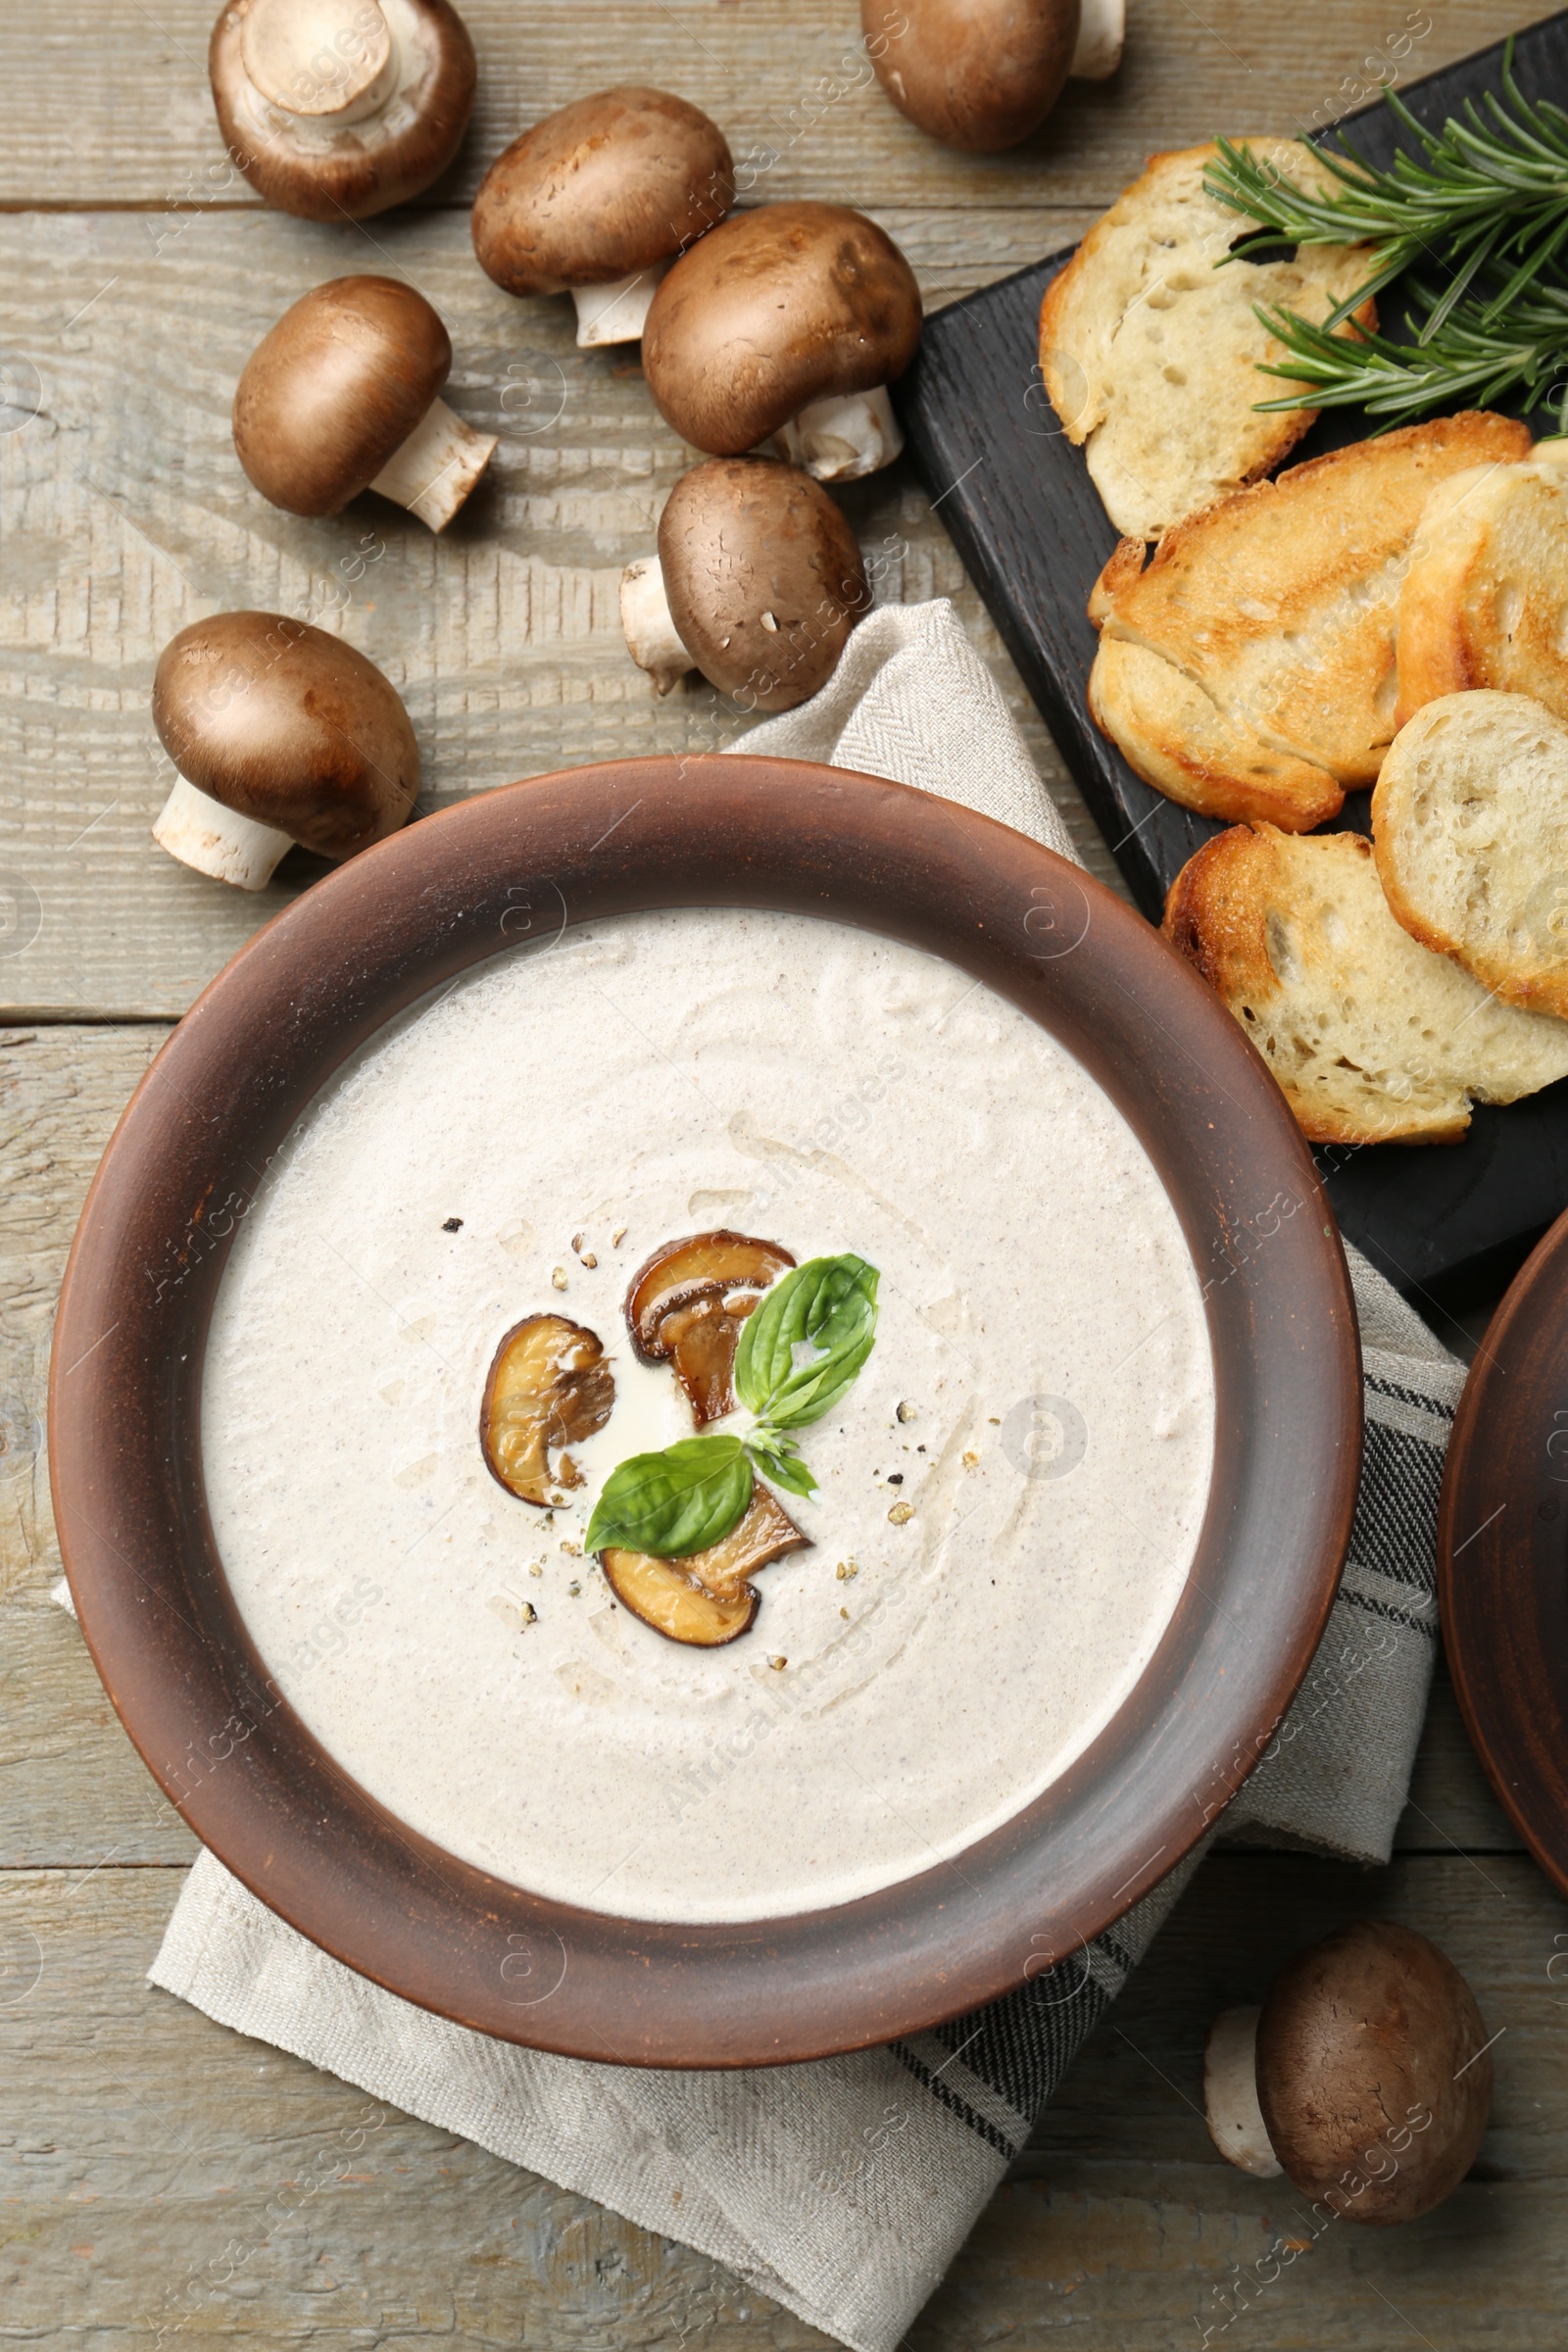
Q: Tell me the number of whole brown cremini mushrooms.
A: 8